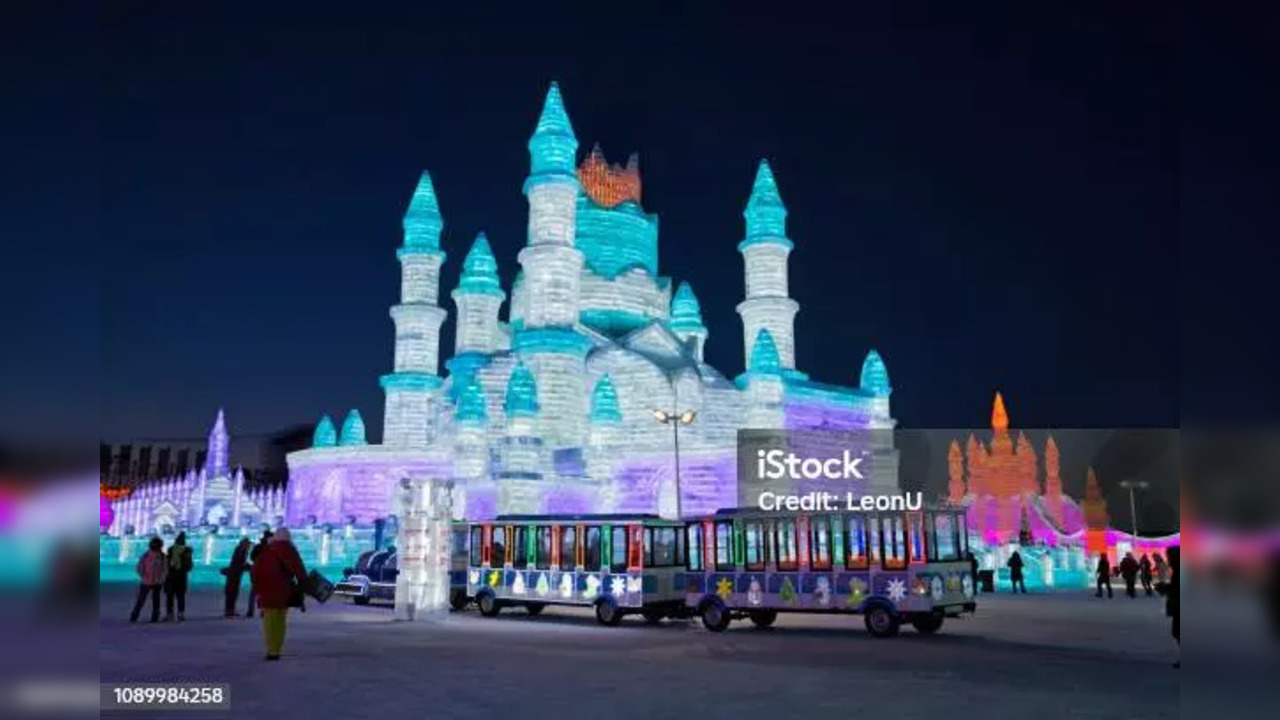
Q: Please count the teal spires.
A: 12